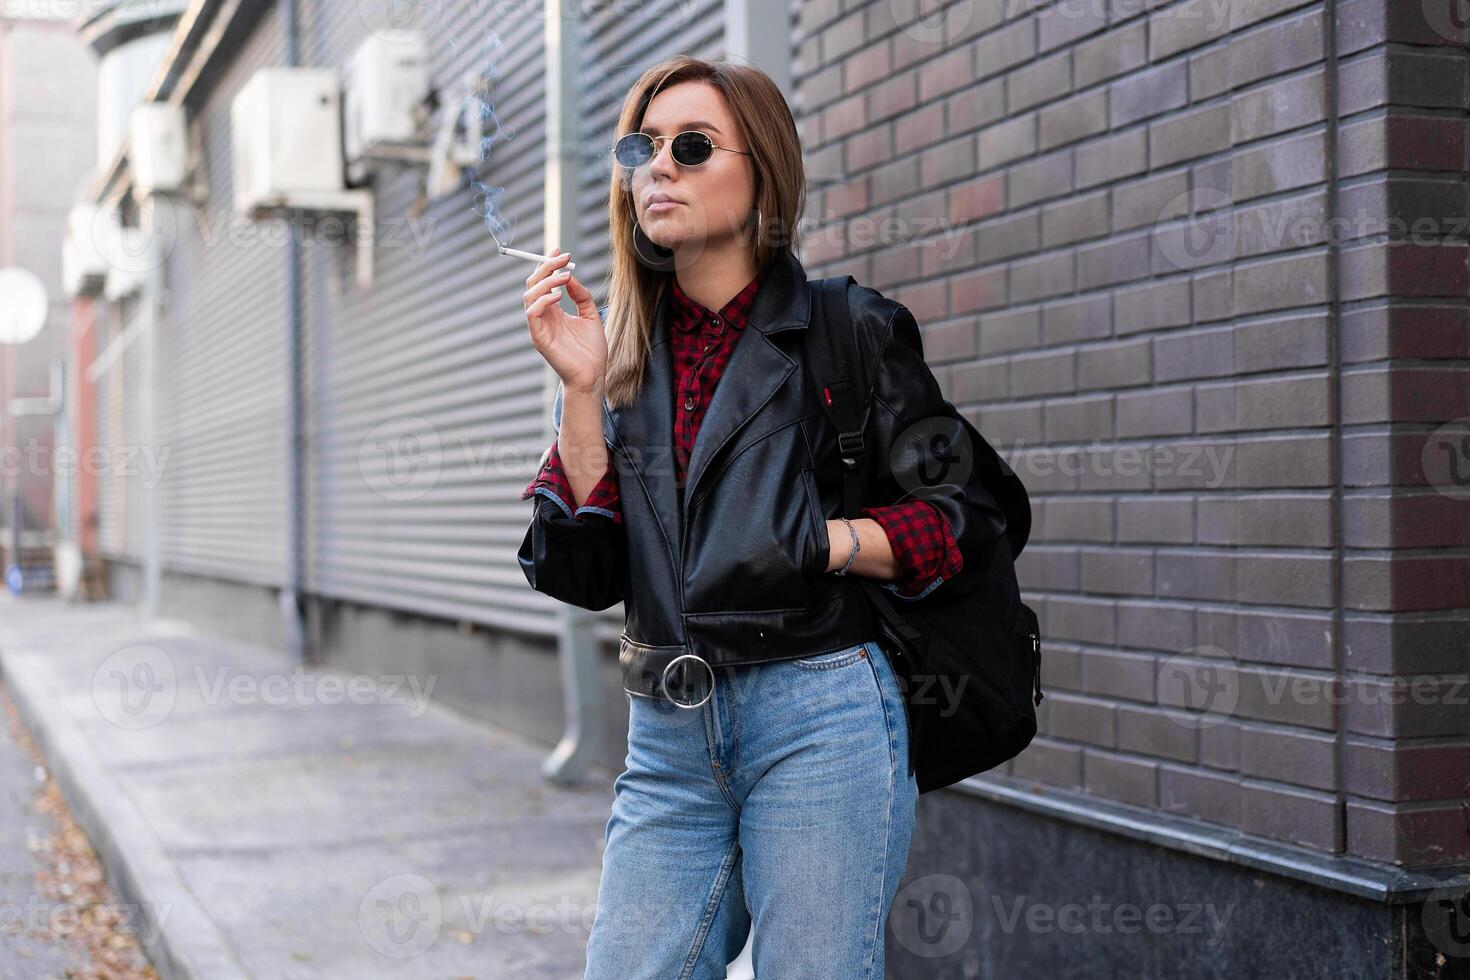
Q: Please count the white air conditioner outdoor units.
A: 5